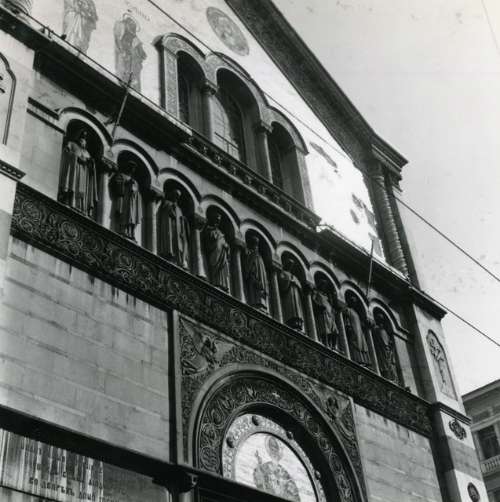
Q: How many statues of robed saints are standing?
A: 9